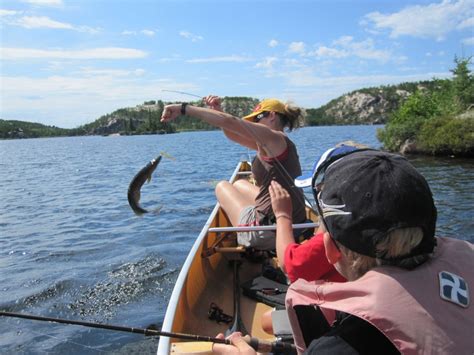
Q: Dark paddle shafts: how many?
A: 1